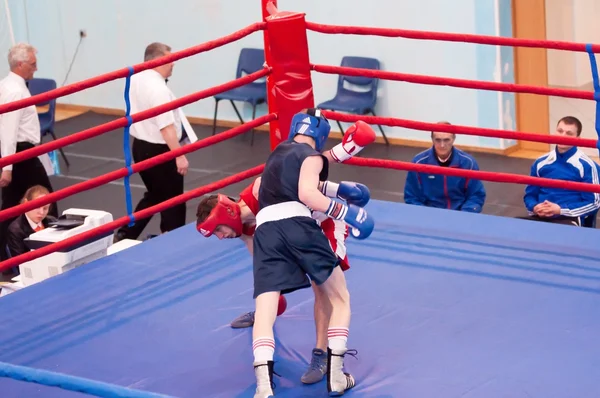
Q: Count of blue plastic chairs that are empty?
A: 3